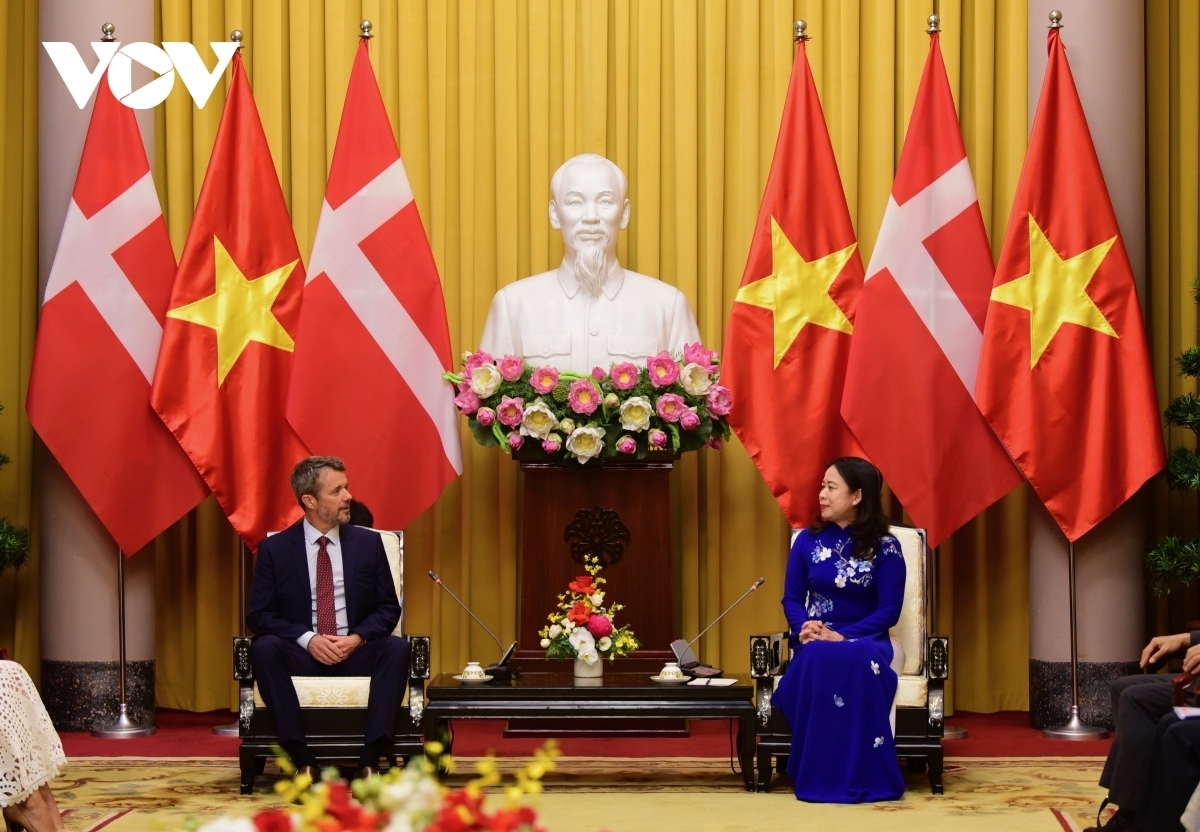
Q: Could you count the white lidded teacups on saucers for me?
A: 2